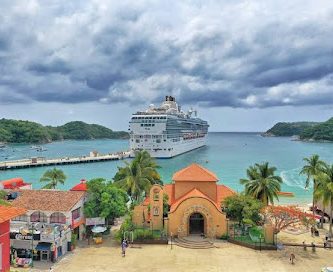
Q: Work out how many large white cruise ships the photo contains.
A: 1